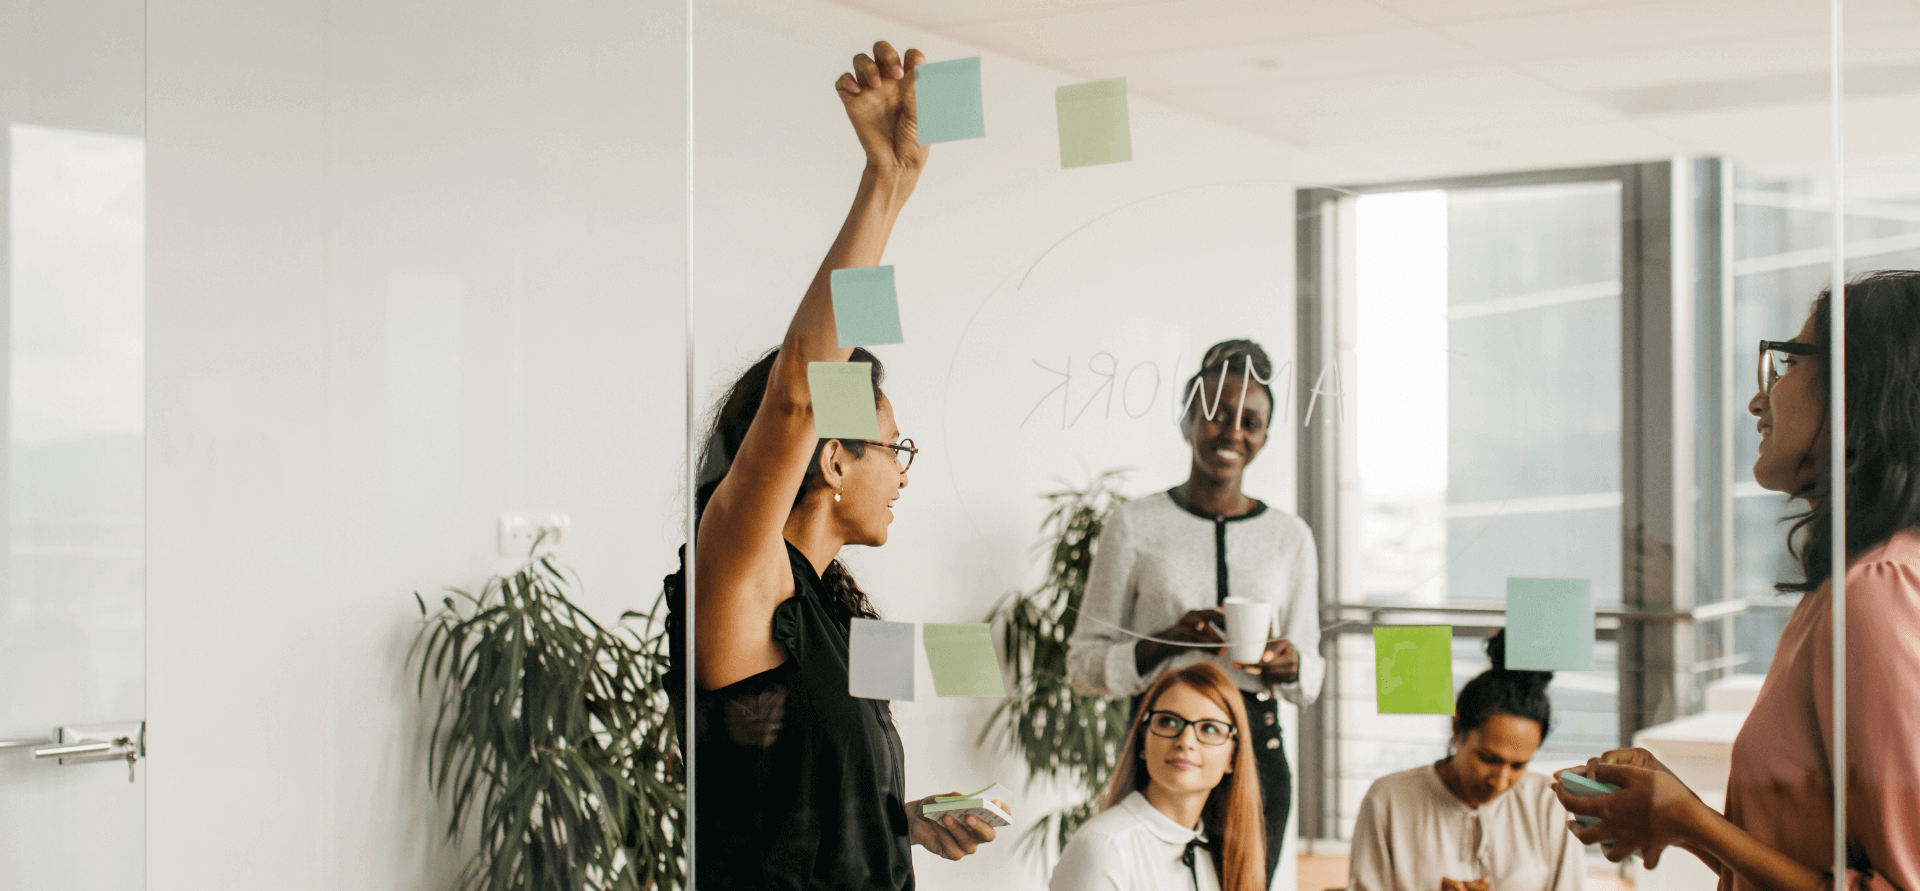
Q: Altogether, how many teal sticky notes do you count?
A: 3